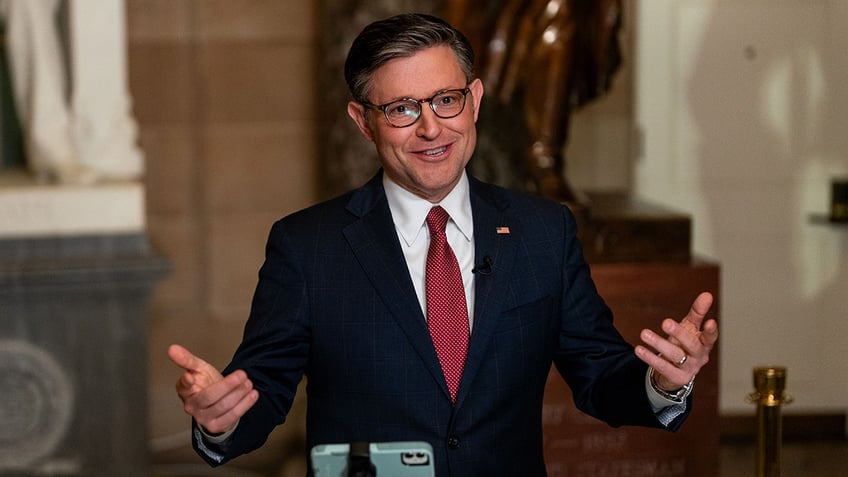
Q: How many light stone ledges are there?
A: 1